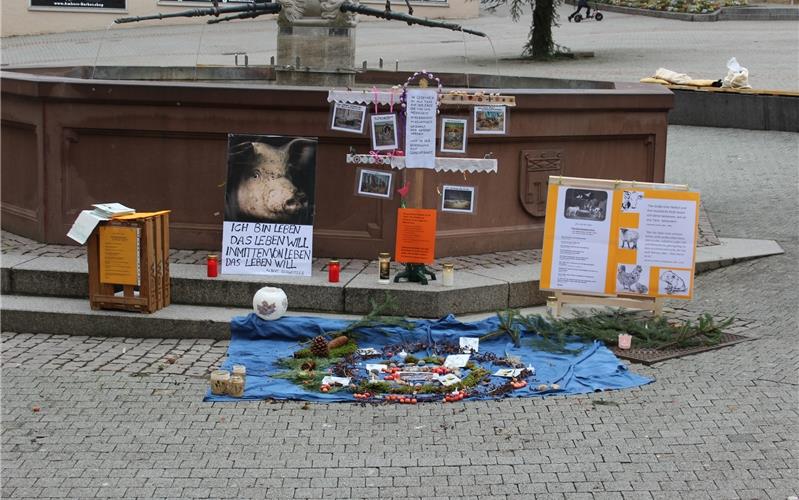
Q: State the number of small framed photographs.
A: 6